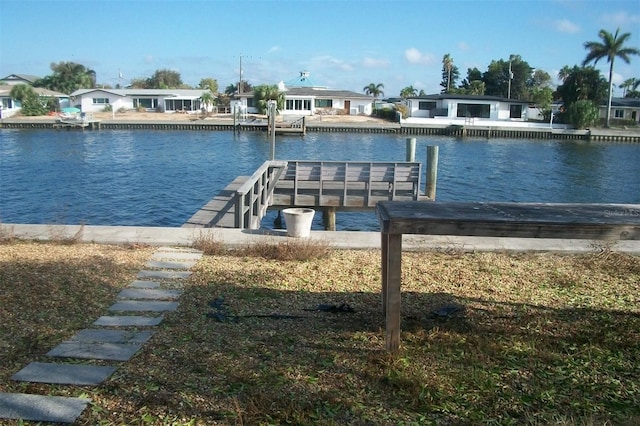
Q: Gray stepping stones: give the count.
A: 12